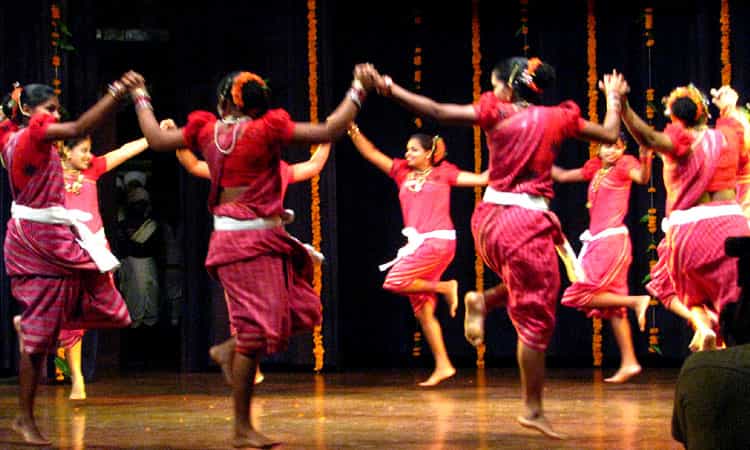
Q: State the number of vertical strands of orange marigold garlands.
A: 8